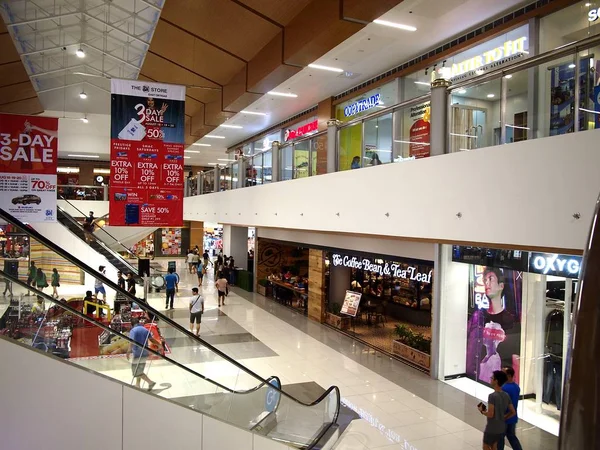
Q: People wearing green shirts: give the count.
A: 3